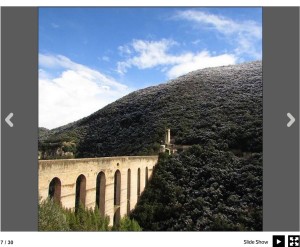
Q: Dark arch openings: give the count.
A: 7